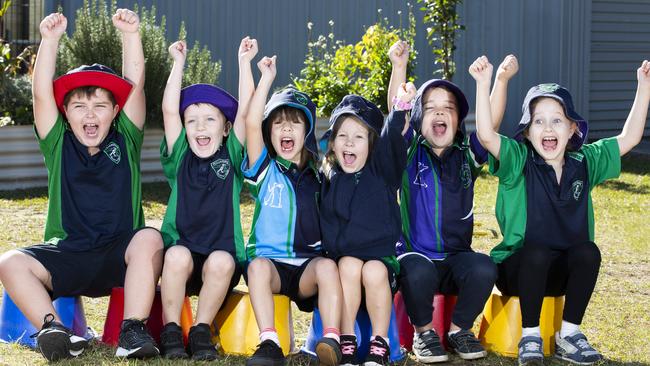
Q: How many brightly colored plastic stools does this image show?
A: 6